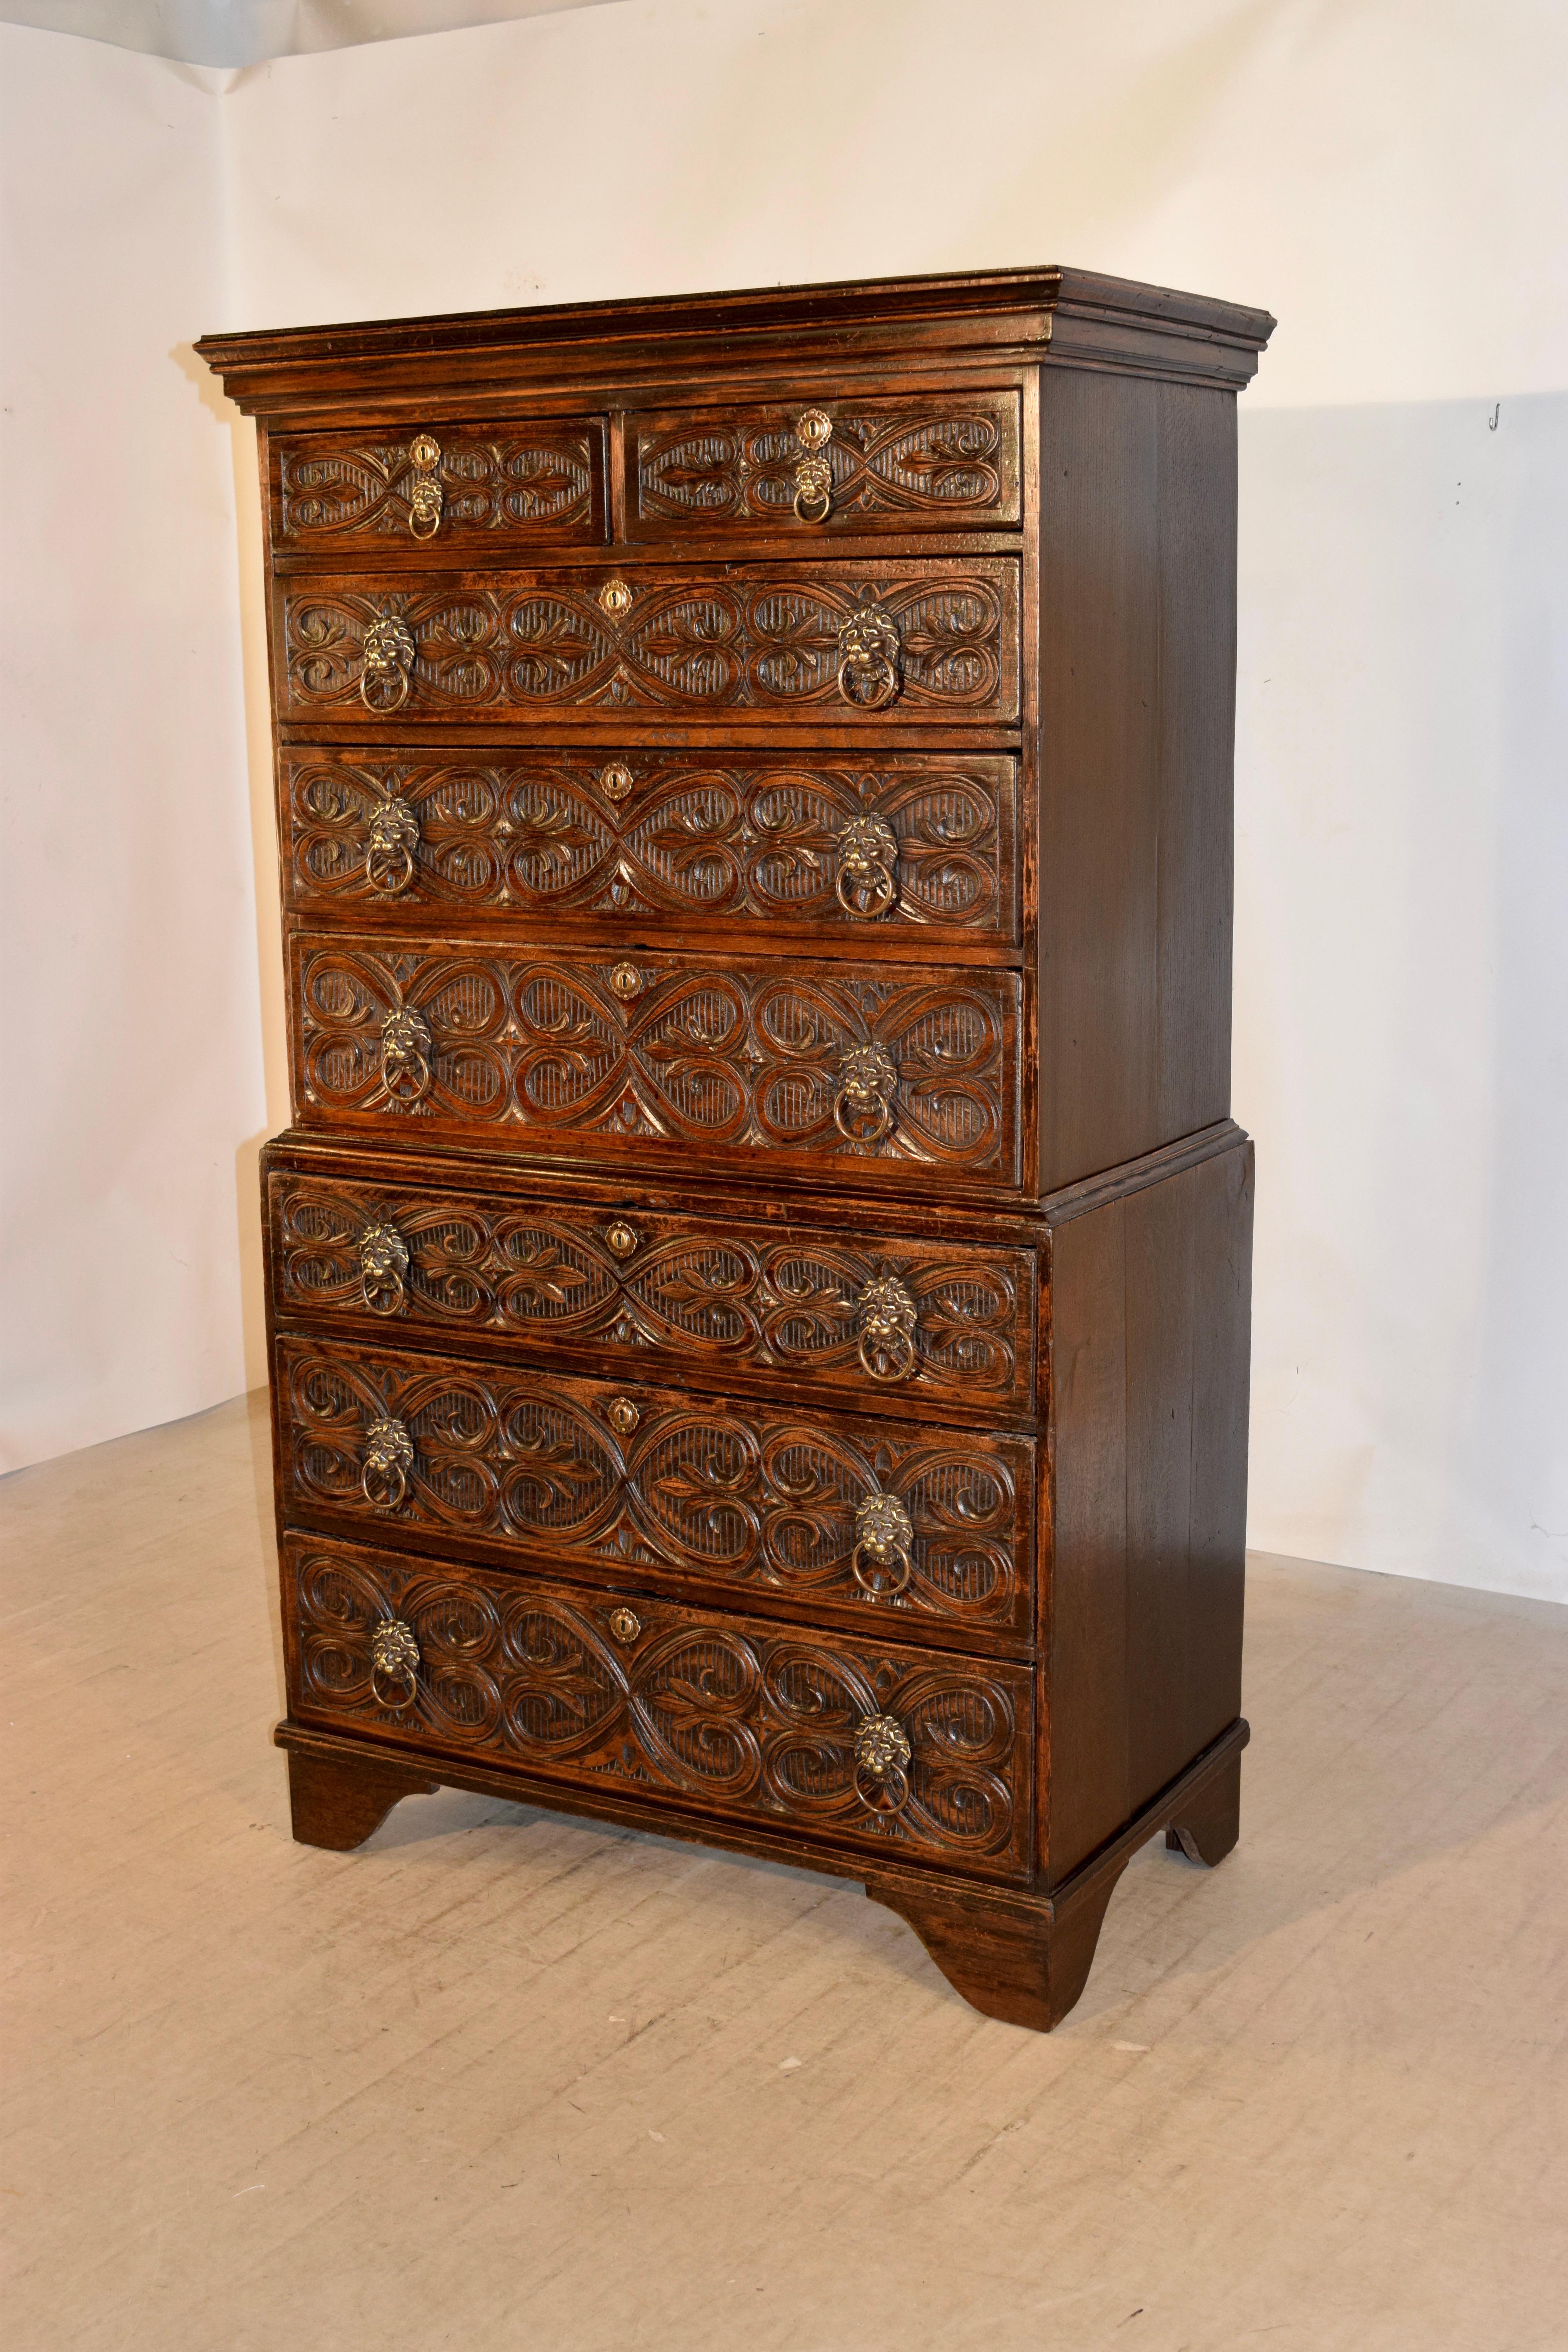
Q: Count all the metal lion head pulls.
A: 14